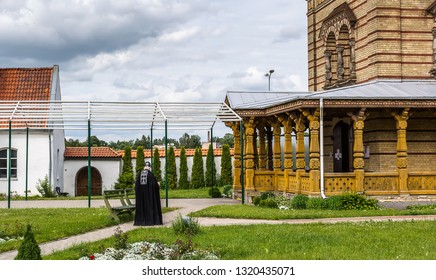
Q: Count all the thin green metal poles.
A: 7